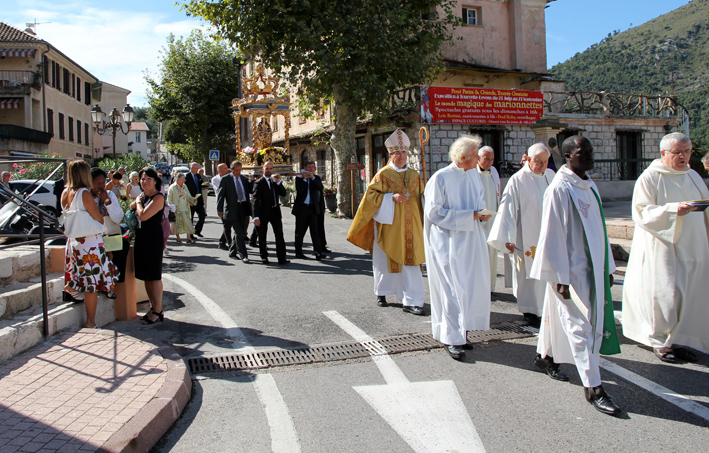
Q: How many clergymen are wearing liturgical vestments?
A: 6